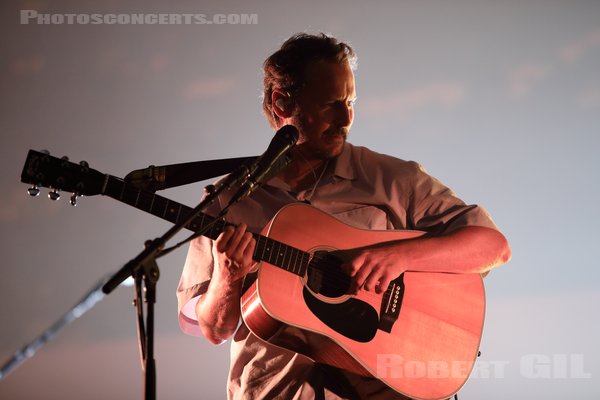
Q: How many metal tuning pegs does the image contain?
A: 6